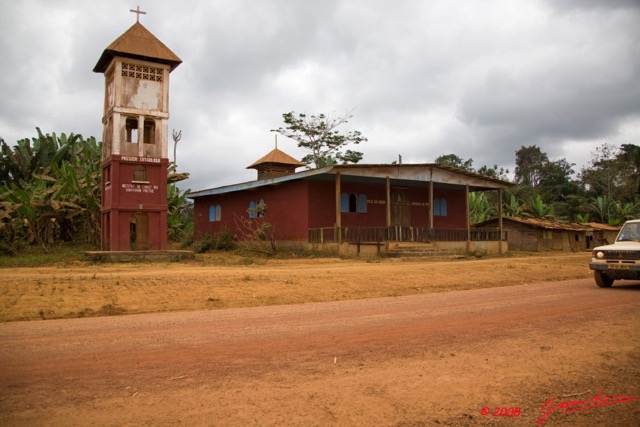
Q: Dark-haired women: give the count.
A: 0